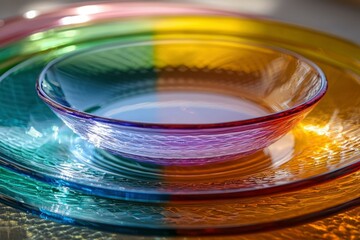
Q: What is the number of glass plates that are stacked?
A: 3